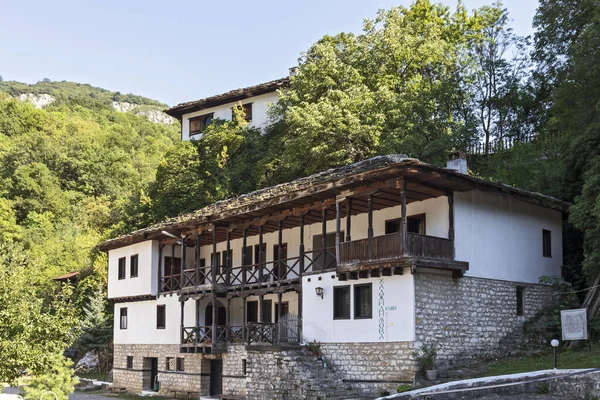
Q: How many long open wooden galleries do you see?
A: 2